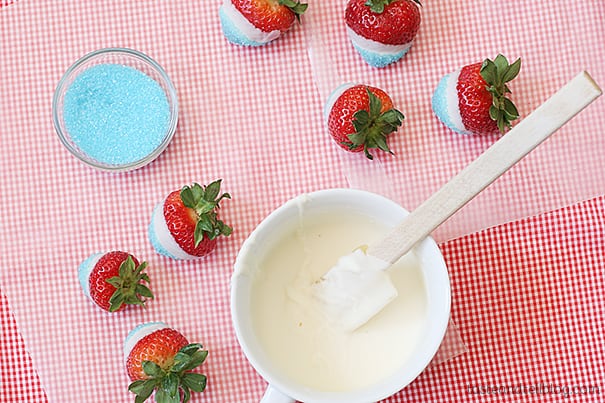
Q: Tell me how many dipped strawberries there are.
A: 7